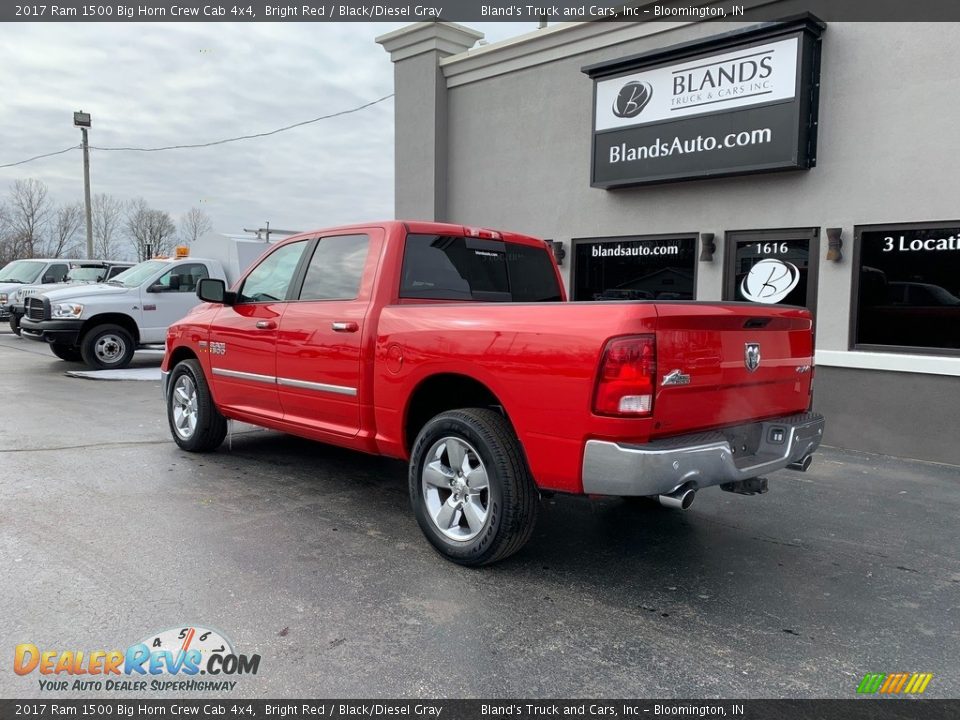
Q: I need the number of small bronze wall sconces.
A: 3